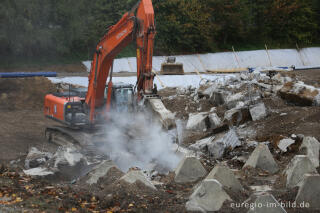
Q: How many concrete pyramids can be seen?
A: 10